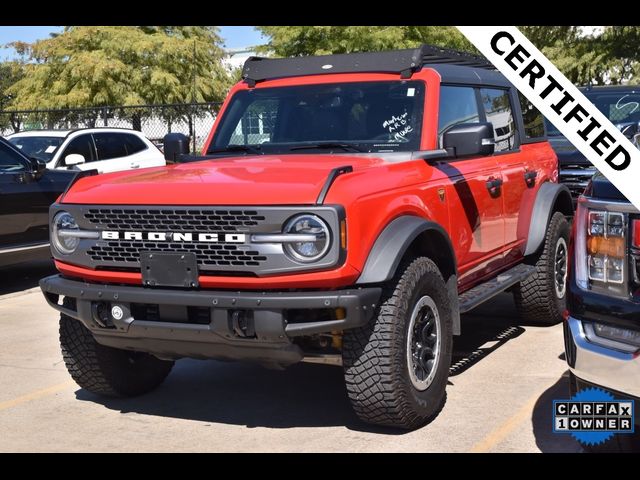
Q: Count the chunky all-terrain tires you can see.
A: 3